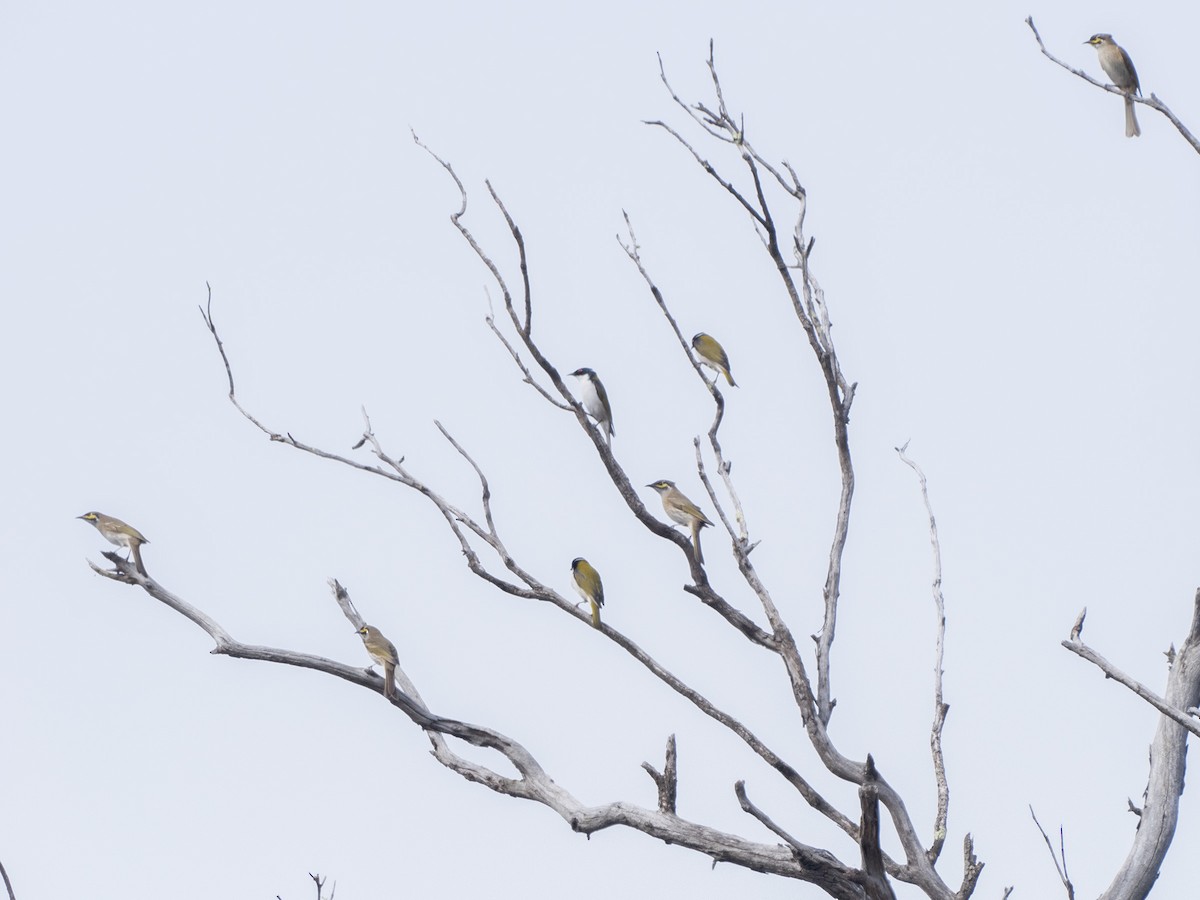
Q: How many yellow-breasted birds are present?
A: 2